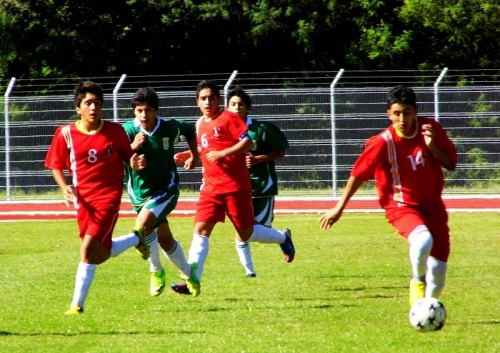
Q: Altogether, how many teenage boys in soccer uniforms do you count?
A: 5